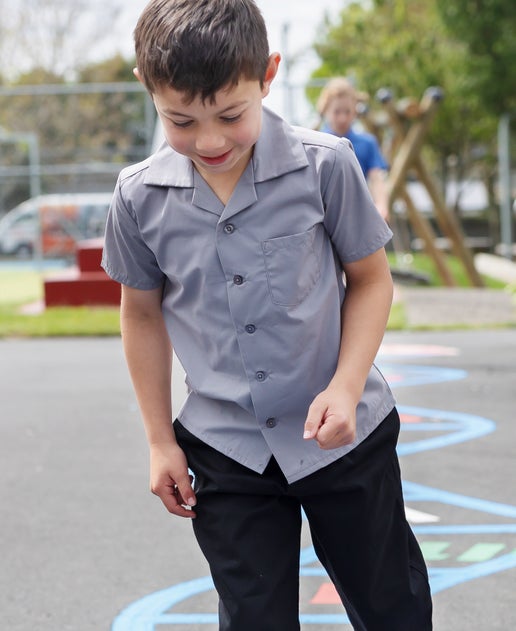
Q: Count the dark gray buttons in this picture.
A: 5